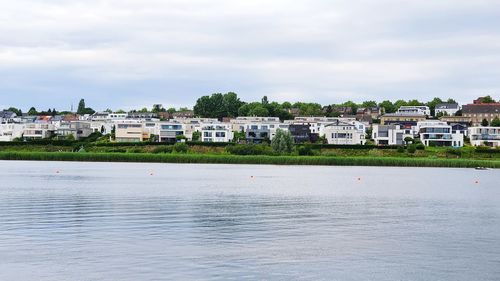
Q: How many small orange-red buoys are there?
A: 5